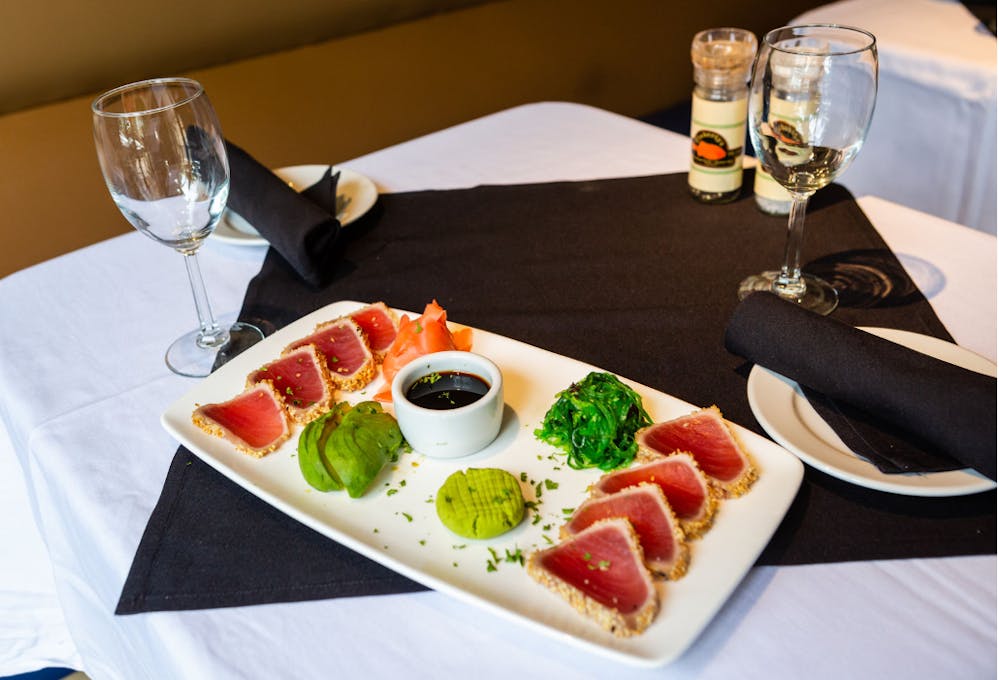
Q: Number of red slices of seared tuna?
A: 8